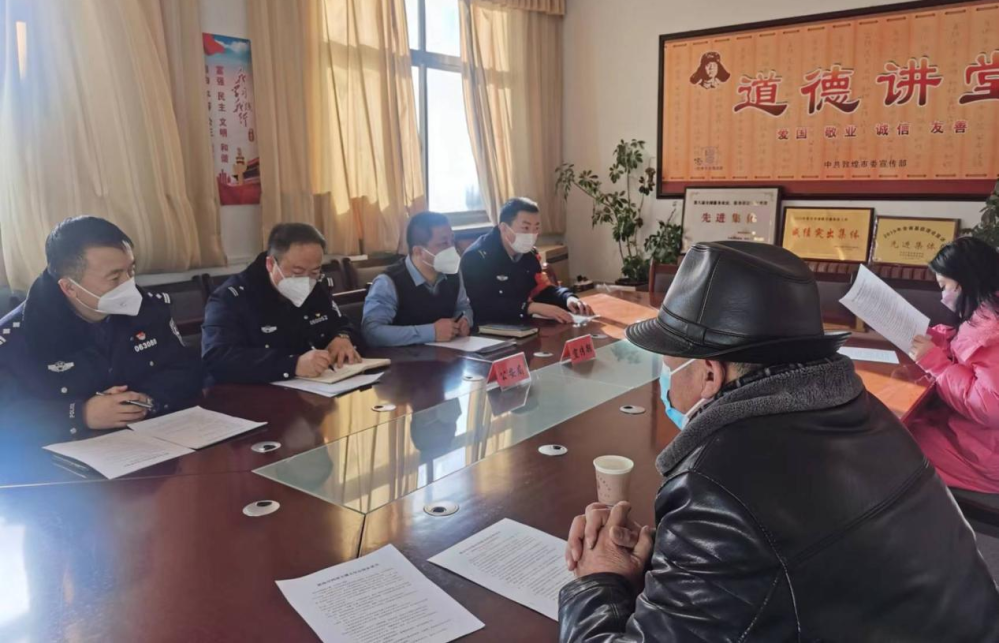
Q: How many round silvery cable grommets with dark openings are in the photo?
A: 9